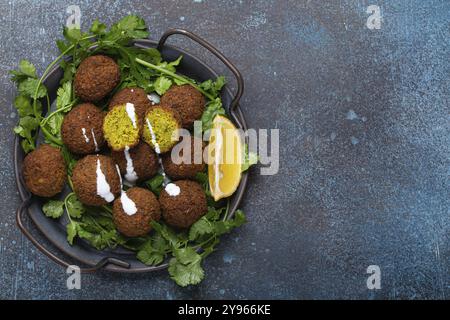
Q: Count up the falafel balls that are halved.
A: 2